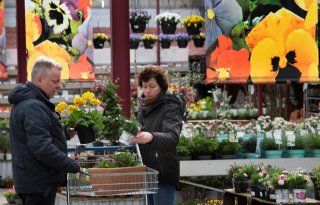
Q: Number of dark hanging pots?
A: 9